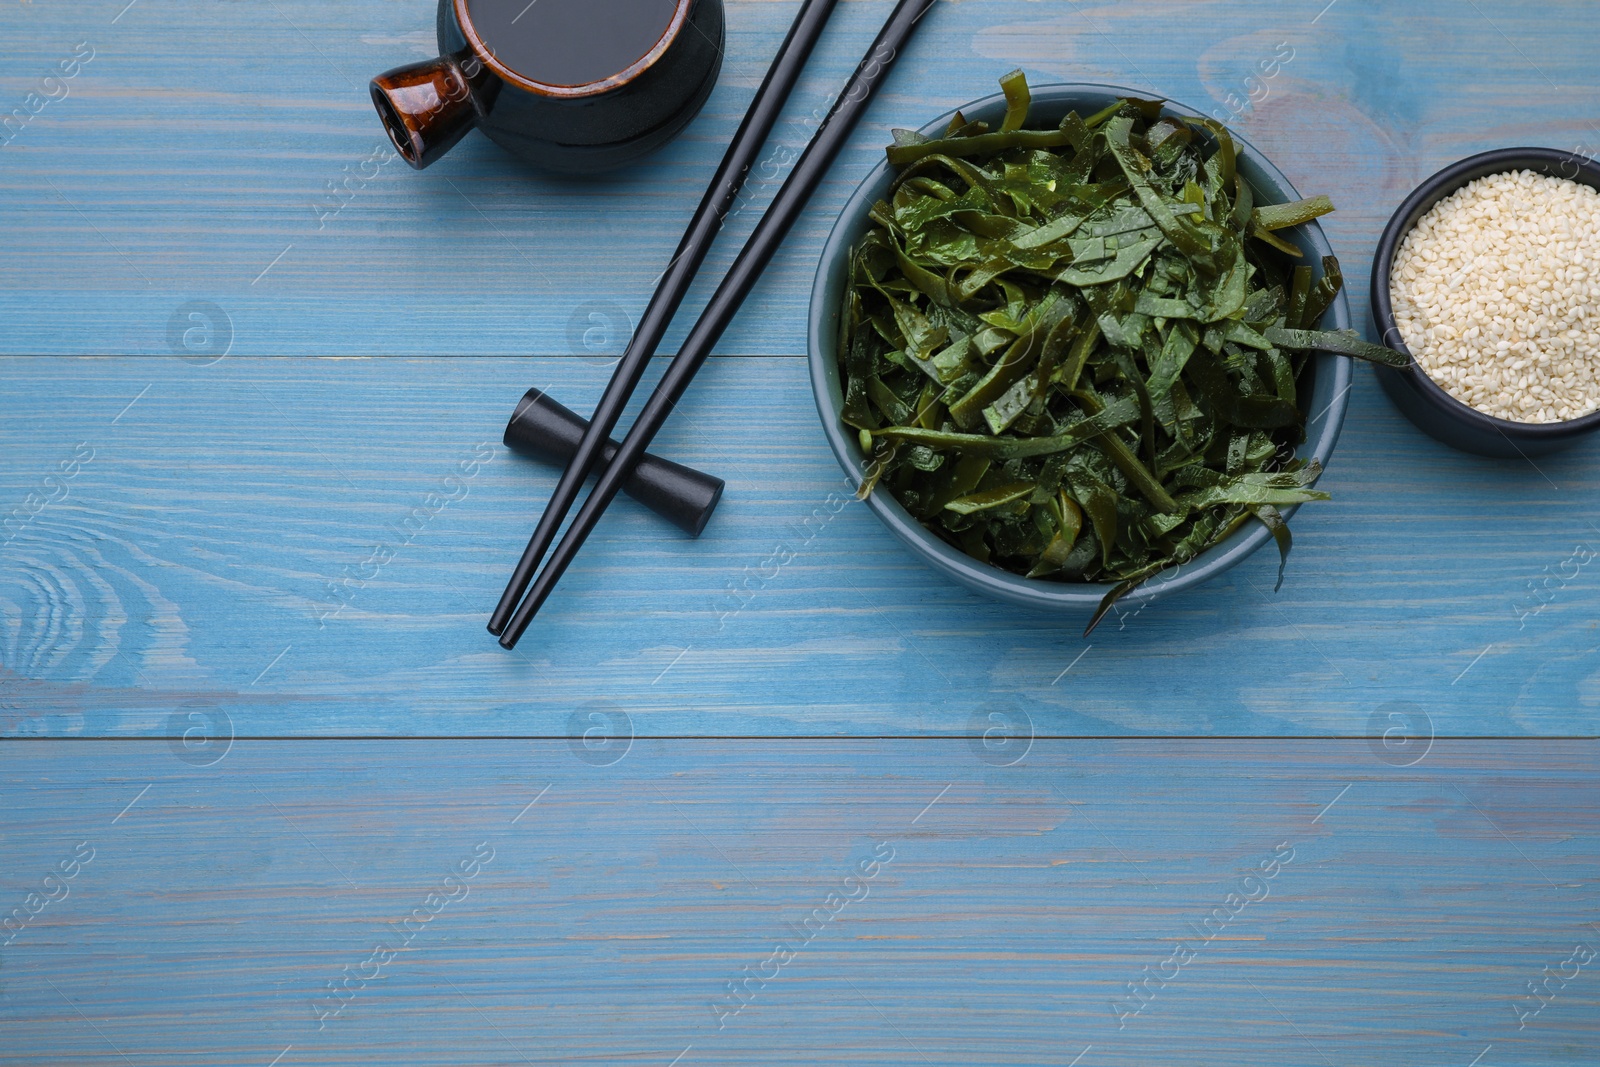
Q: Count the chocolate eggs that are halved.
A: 0